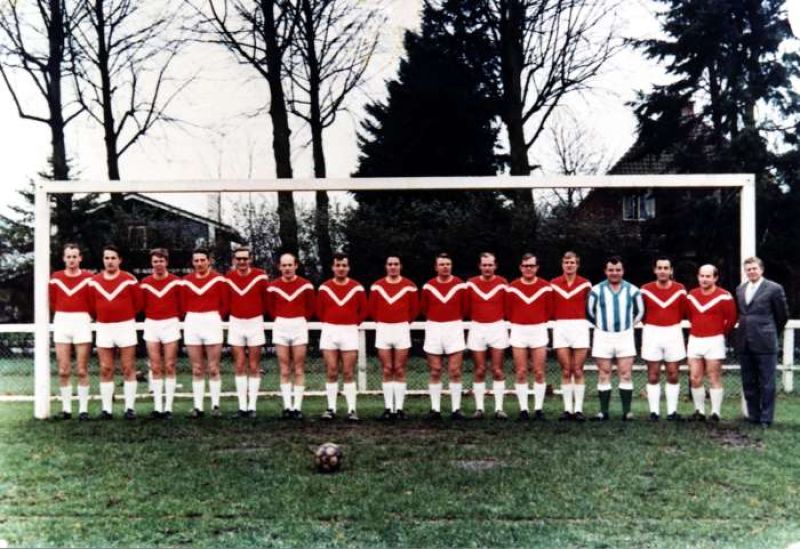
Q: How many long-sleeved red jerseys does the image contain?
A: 14